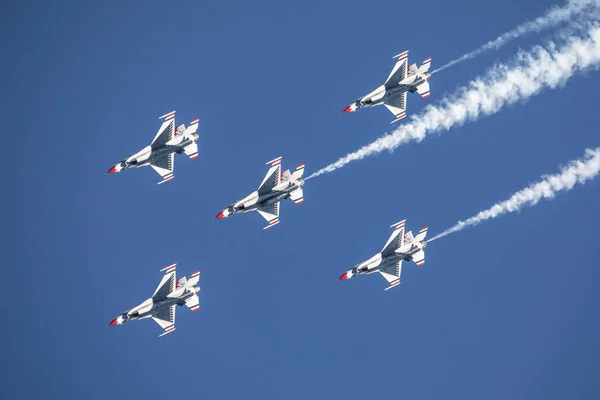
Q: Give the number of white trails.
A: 3